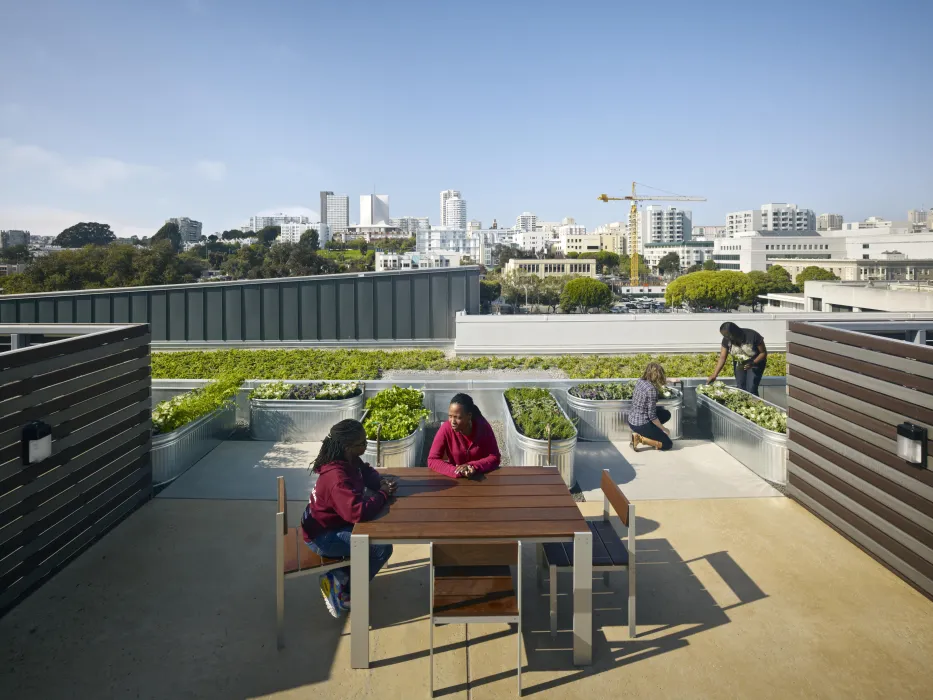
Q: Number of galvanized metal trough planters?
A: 6